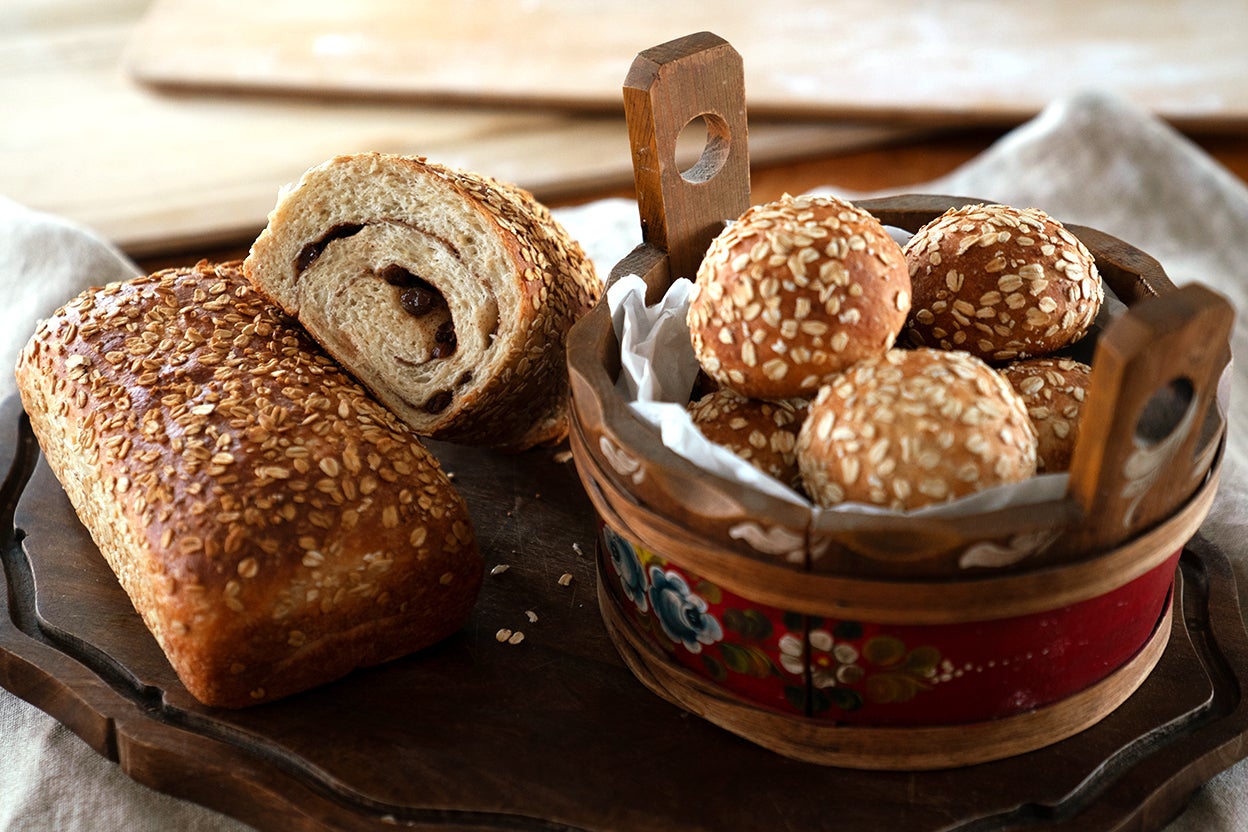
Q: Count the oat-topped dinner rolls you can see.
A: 5